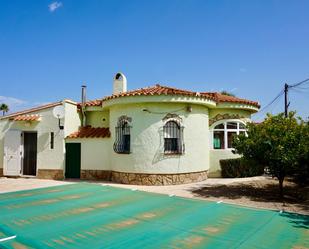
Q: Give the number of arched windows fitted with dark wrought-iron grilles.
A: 2